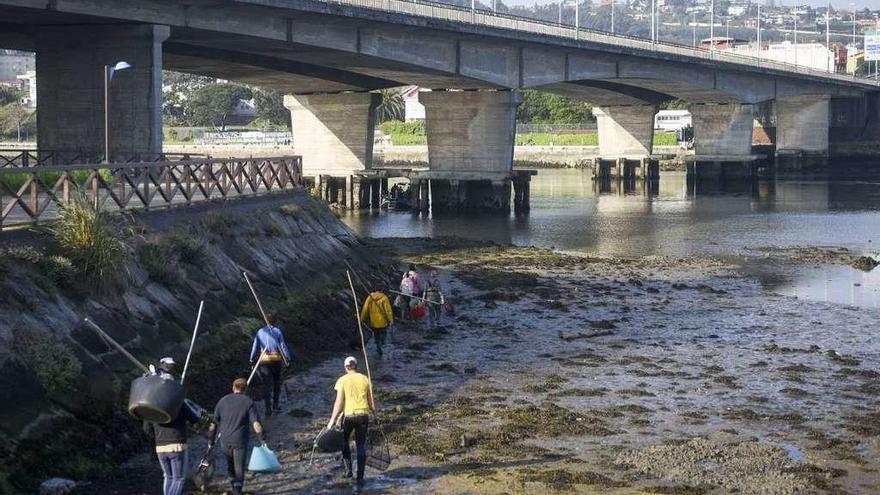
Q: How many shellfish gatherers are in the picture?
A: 8